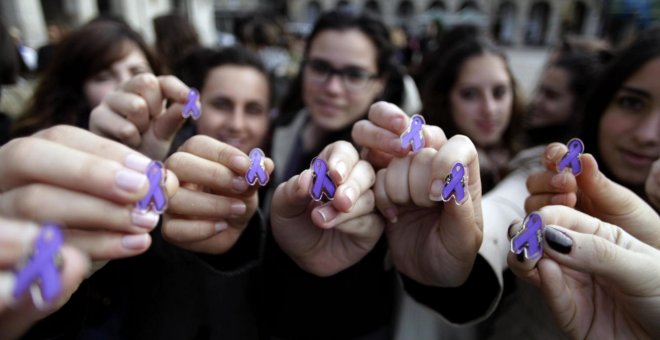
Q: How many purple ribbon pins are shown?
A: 9